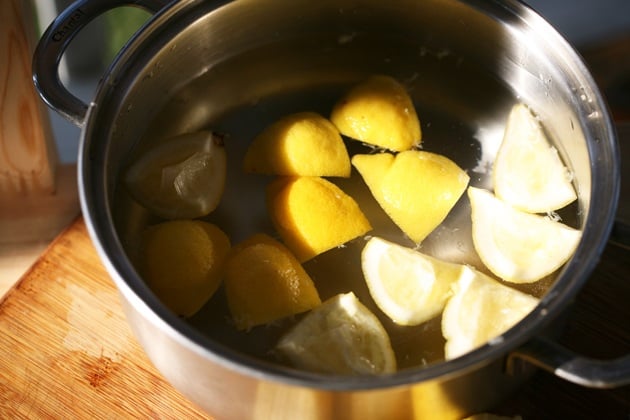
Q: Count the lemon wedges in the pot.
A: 12